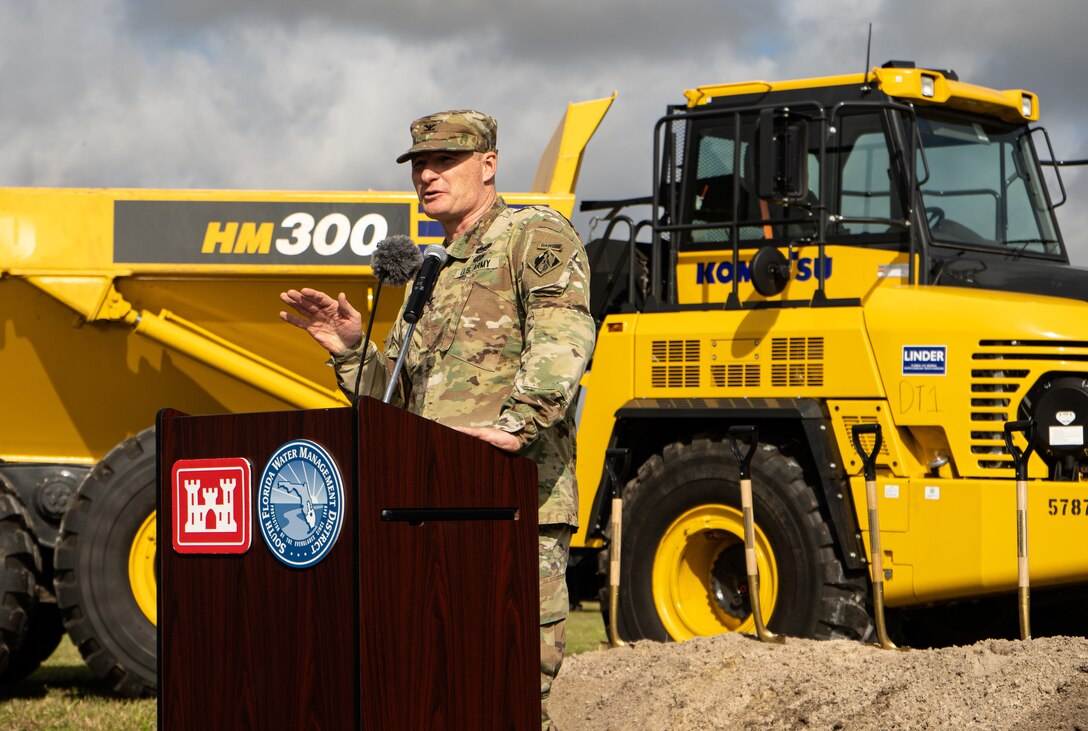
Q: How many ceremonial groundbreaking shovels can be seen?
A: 4